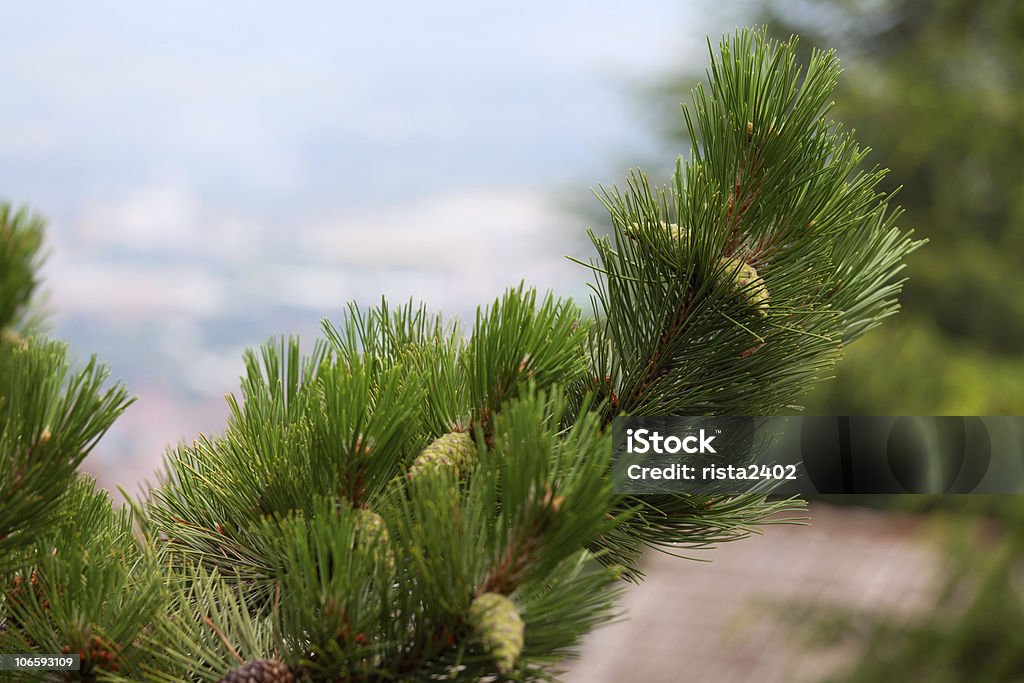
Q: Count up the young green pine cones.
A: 5